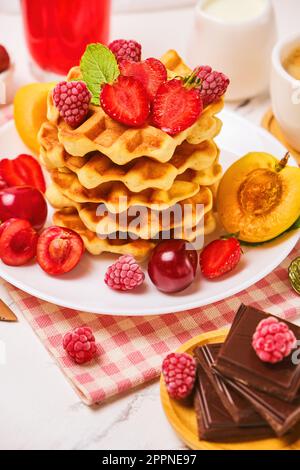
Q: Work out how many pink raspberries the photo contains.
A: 7